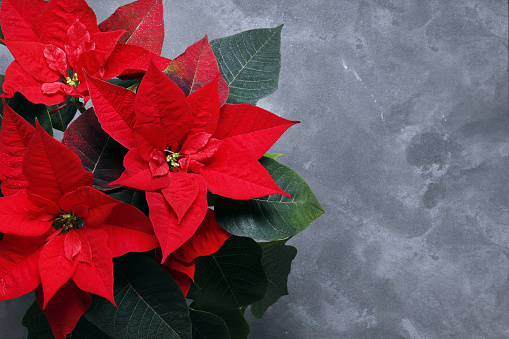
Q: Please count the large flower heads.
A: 3